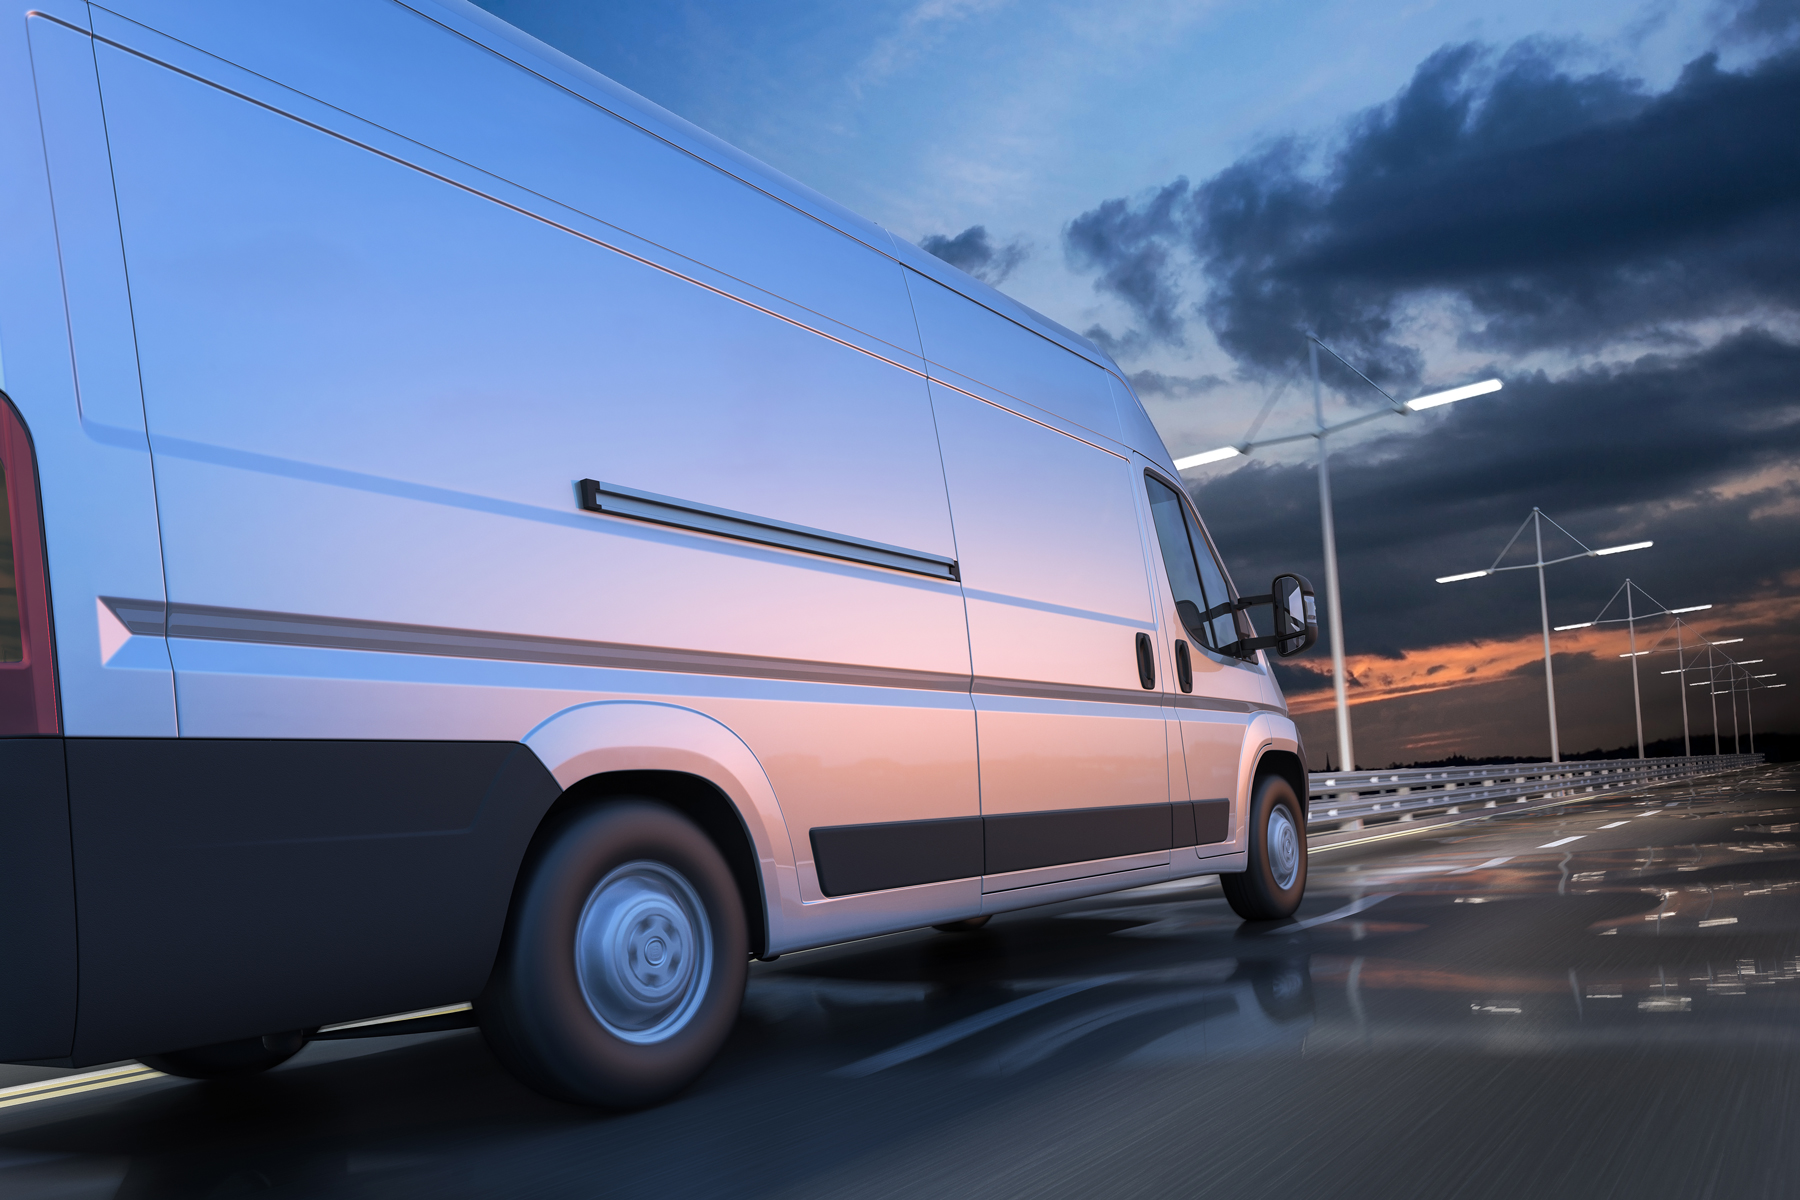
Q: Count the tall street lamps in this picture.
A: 7